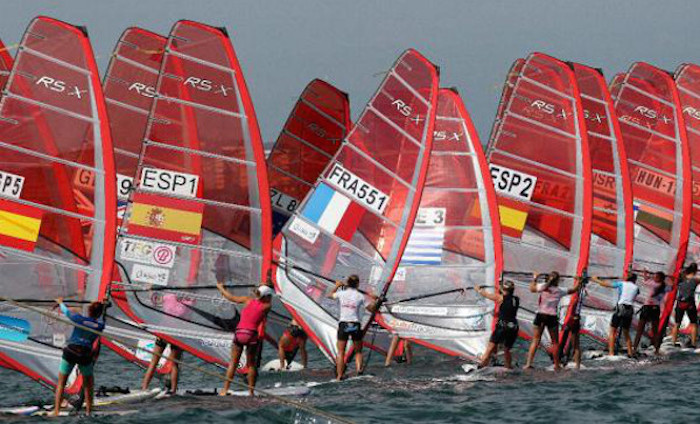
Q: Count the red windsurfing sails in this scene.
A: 13